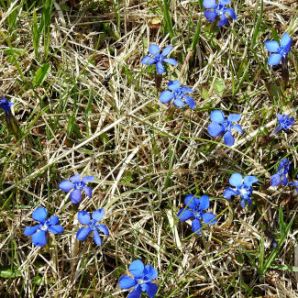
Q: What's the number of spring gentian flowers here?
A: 14